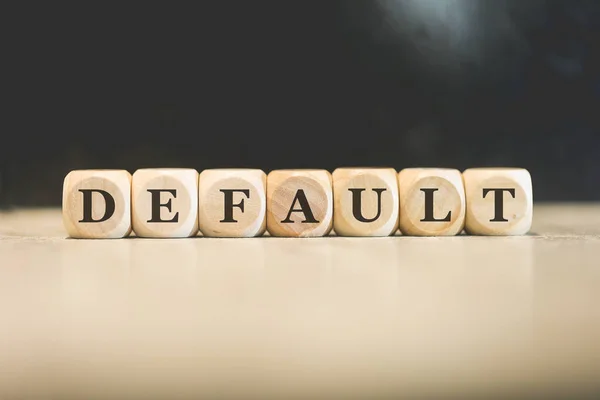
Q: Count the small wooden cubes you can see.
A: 7